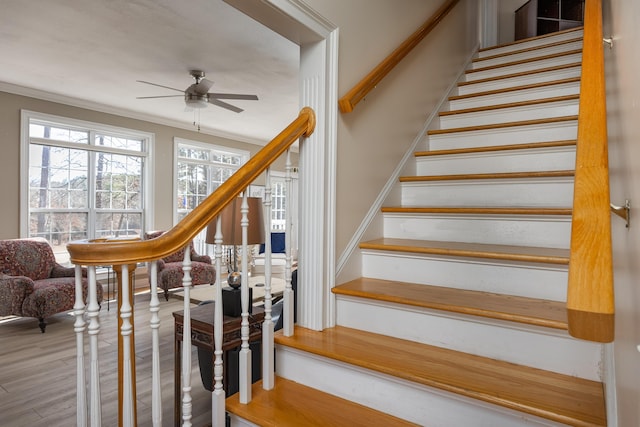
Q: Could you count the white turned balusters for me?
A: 9